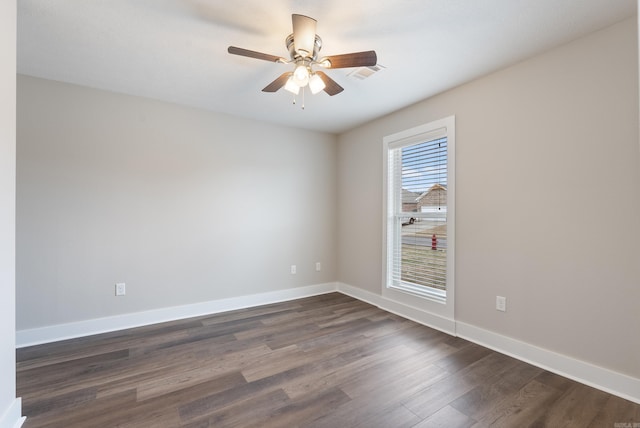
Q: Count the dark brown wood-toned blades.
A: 4